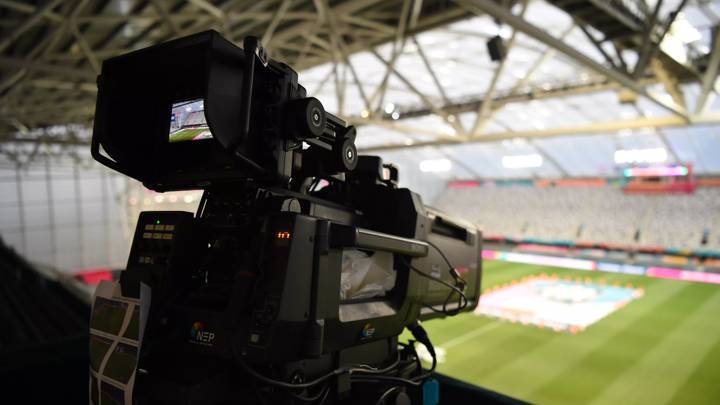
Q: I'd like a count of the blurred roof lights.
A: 3